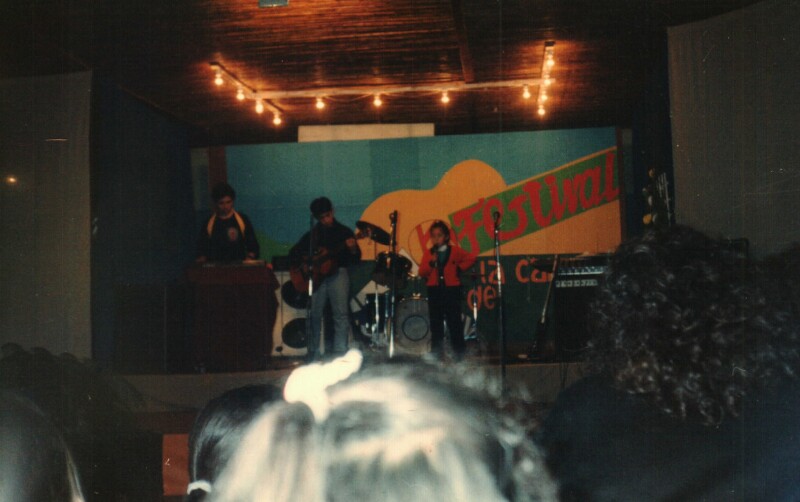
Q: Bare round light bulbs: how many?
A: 12